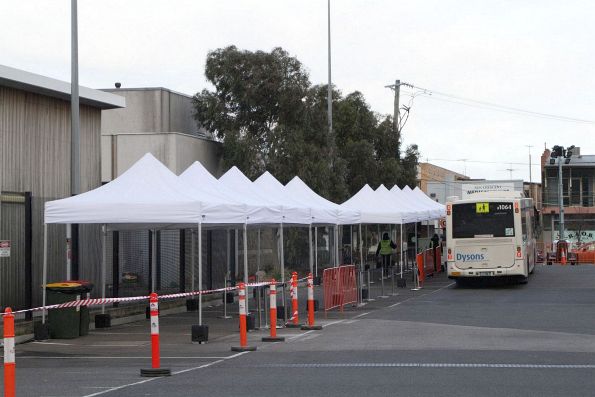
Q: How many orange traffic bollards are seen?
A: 6